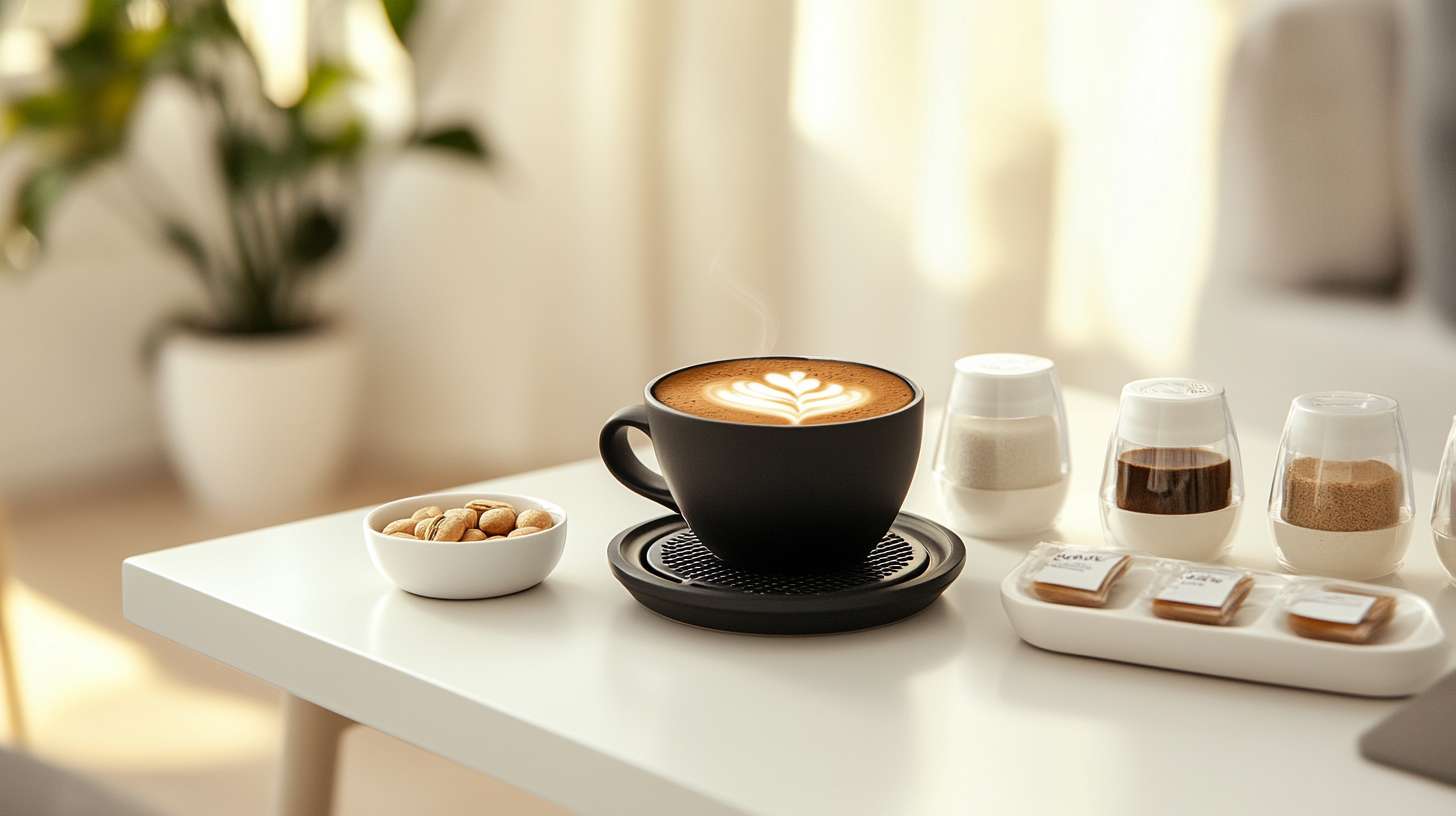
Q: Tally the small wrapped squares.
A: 3